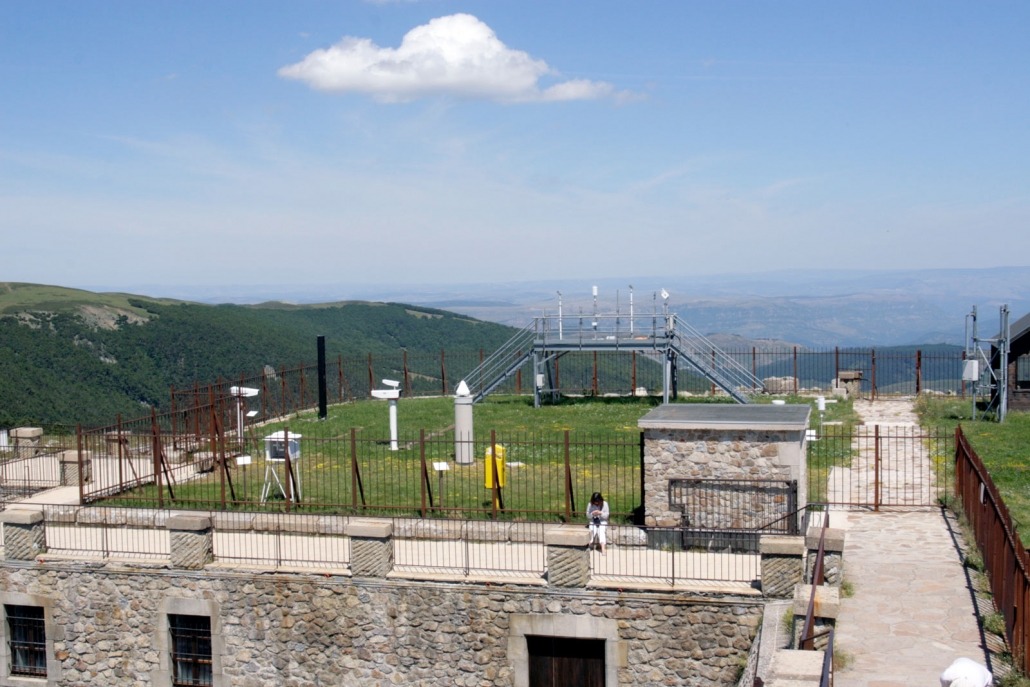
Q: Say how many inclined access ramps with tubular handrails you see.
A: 2